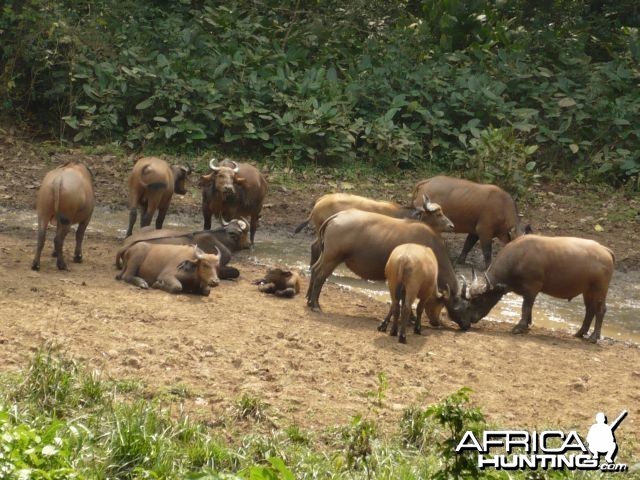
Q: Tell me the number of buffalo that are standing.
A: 8